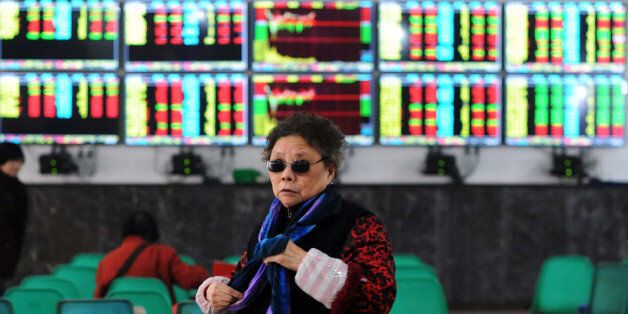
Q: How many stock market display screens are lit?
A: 10